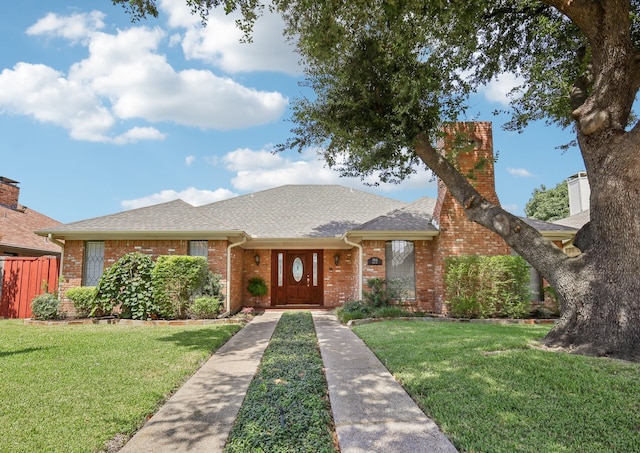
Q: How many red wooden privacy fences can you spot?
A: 1